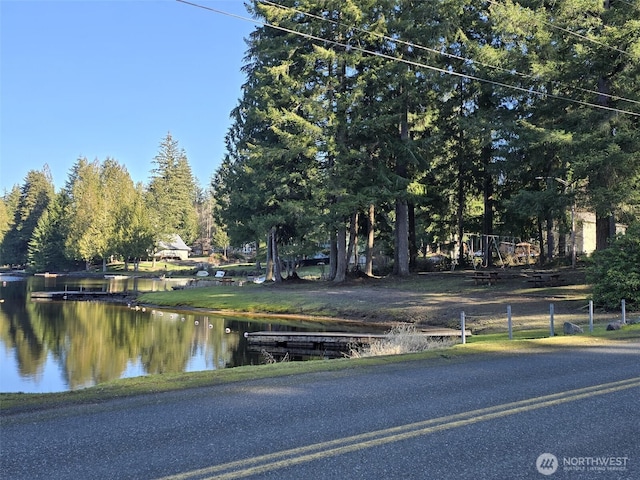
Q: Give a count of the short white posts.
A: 5